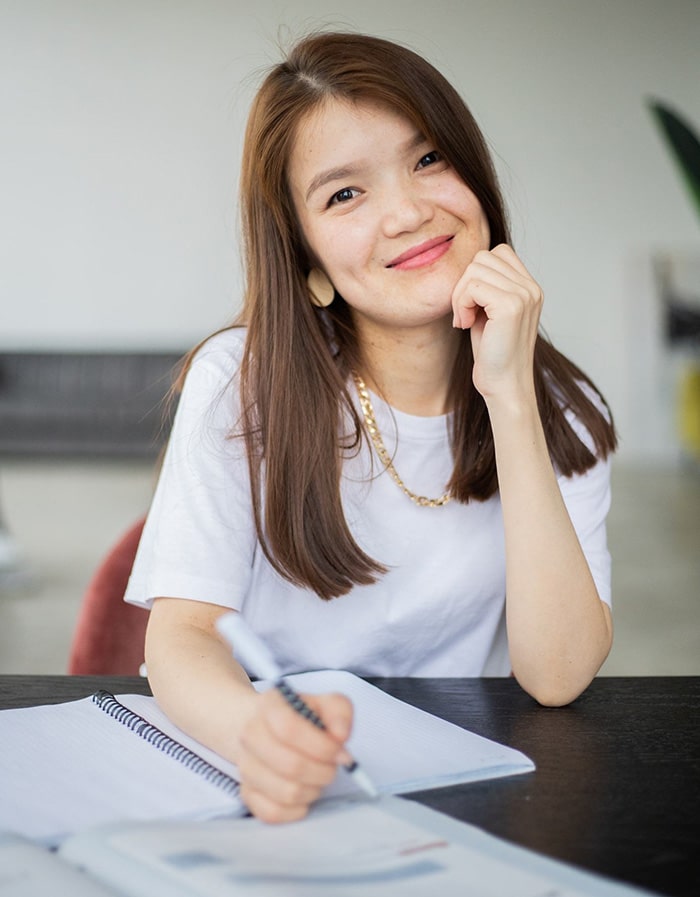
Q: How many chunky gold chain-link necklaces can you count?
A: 1